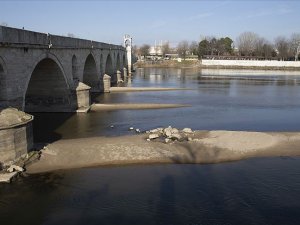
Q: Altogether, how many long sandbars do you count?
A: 3